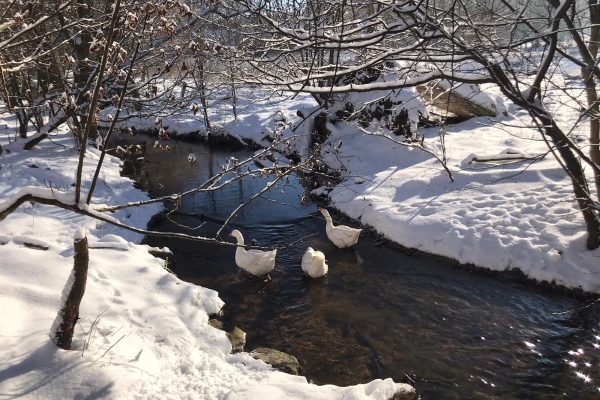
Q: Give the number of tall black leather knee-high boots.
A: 0